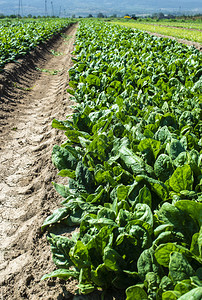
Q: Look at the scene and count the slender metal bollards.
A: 0